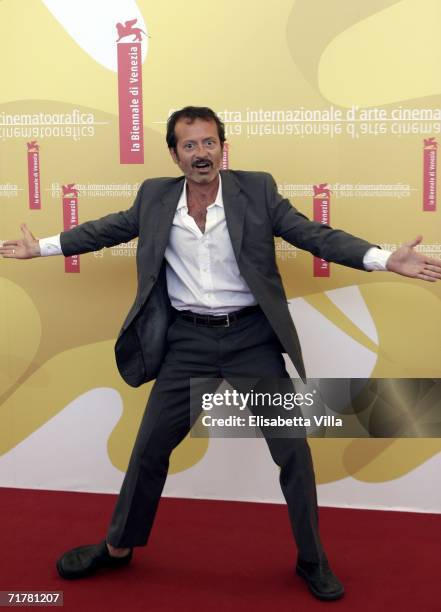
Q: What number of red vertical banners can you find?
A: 6